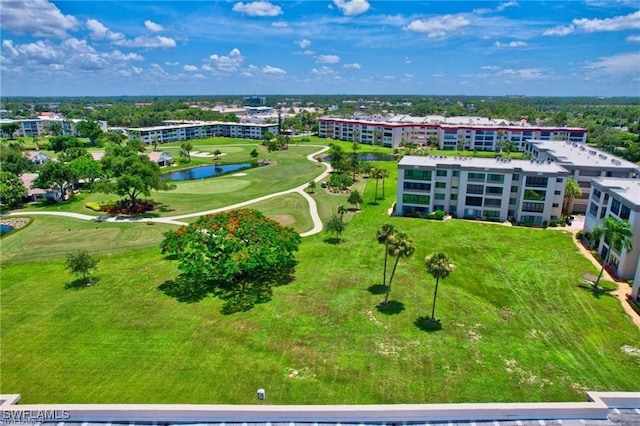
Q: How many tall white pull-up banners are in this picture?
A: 0